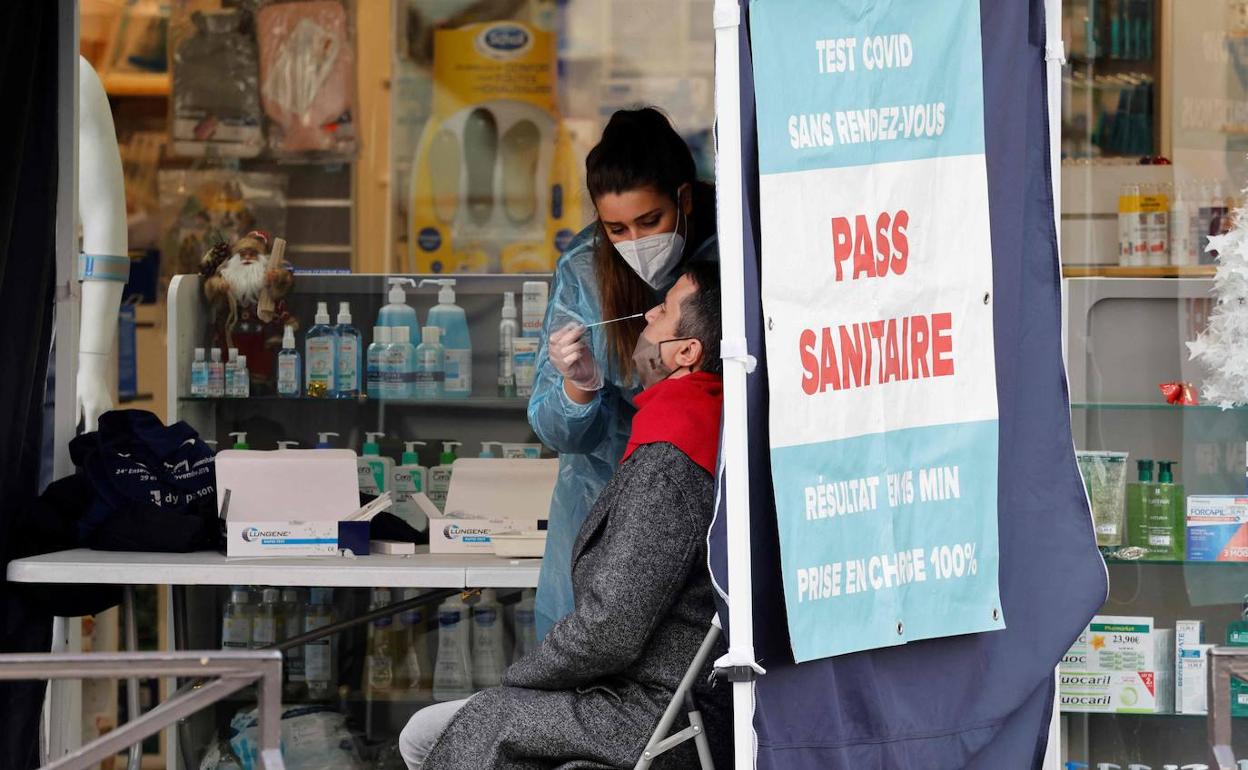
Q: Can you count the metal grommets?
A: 4